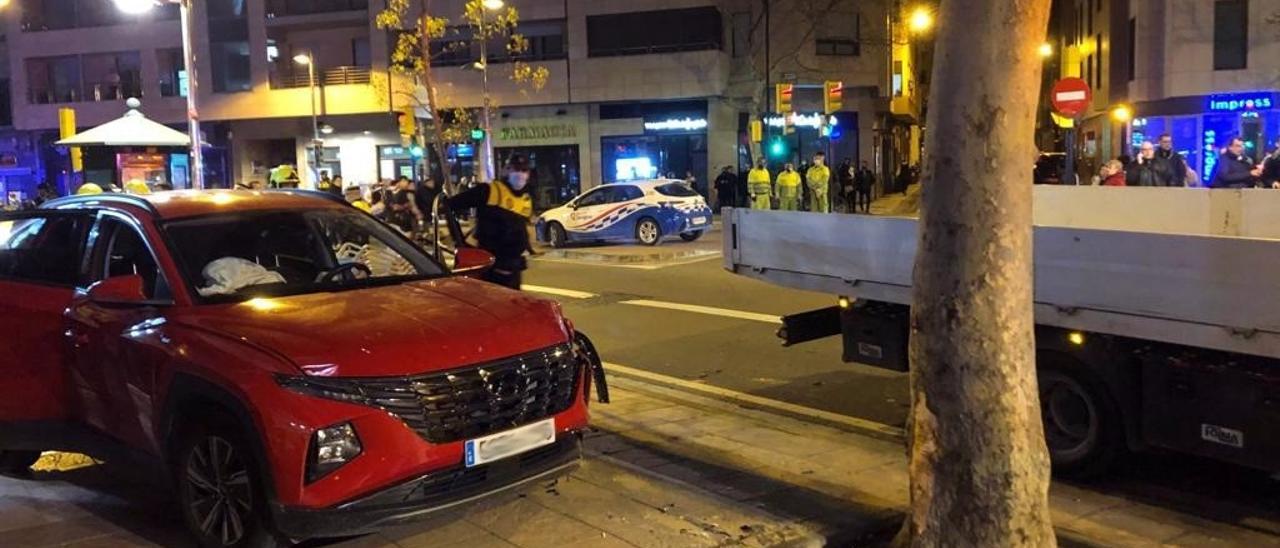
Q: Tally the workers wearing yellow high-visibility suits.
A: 3